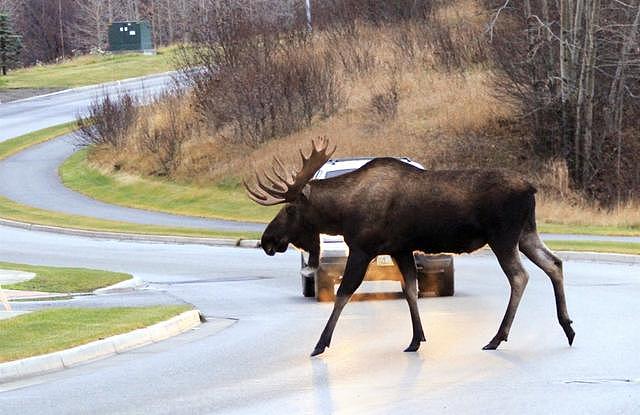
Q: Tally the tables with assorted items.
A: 0